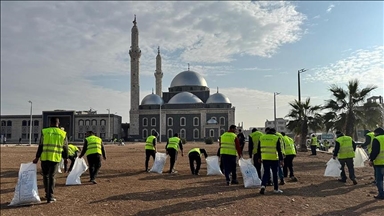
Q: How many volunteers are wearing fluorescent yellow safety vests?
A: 15